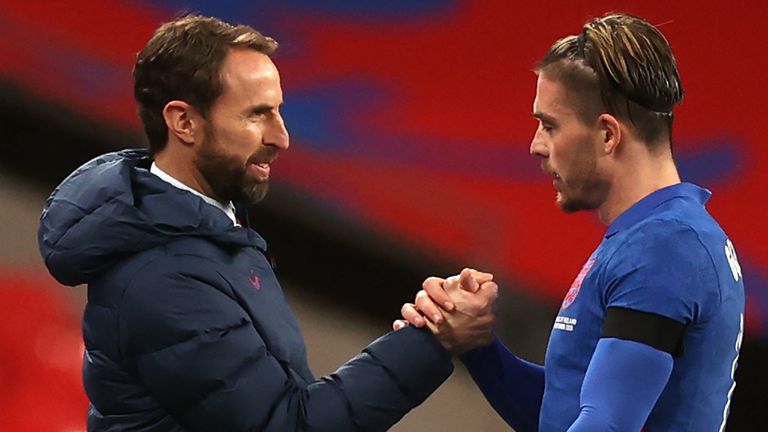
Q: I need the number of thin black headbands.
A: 1